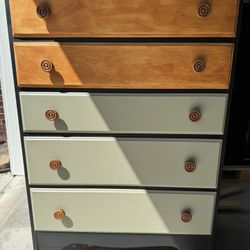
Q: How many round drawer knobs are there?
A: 10